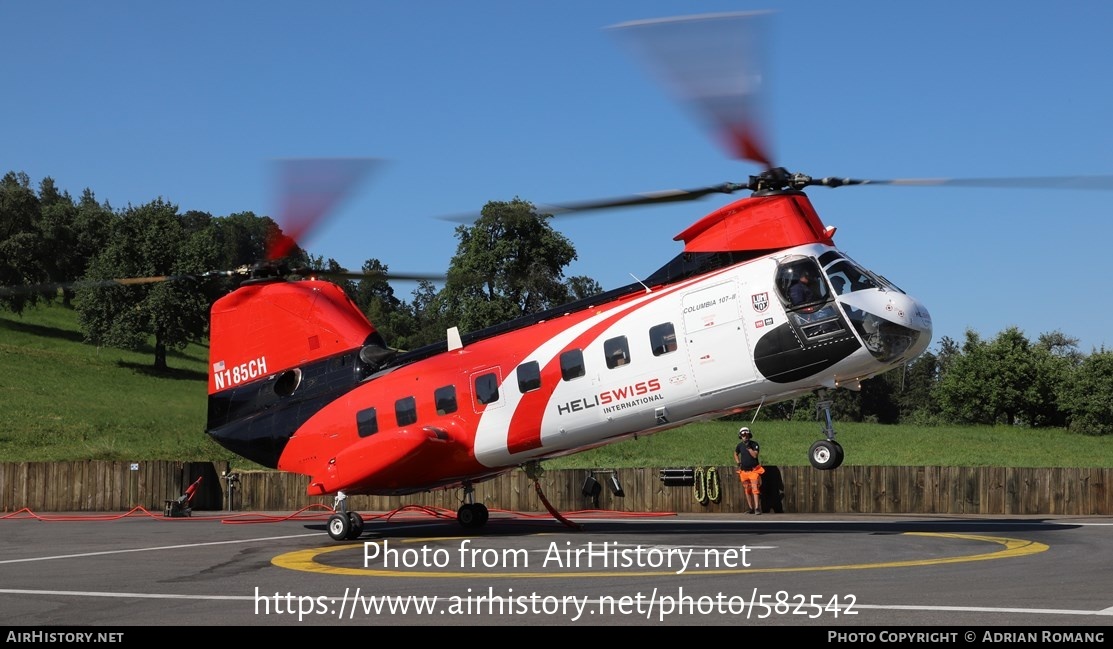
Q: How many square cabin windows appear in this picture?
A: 8